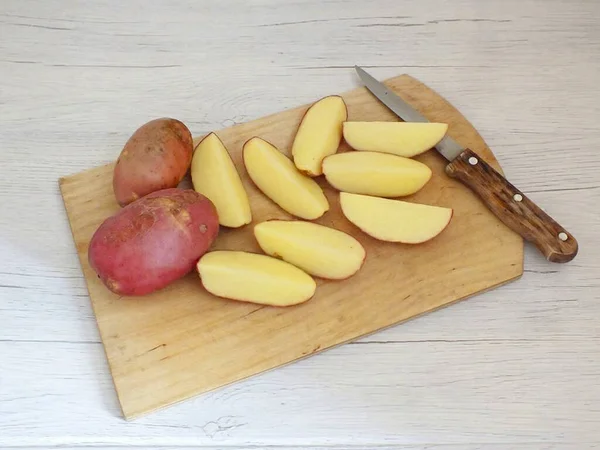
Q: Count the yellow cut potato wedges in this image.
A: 8